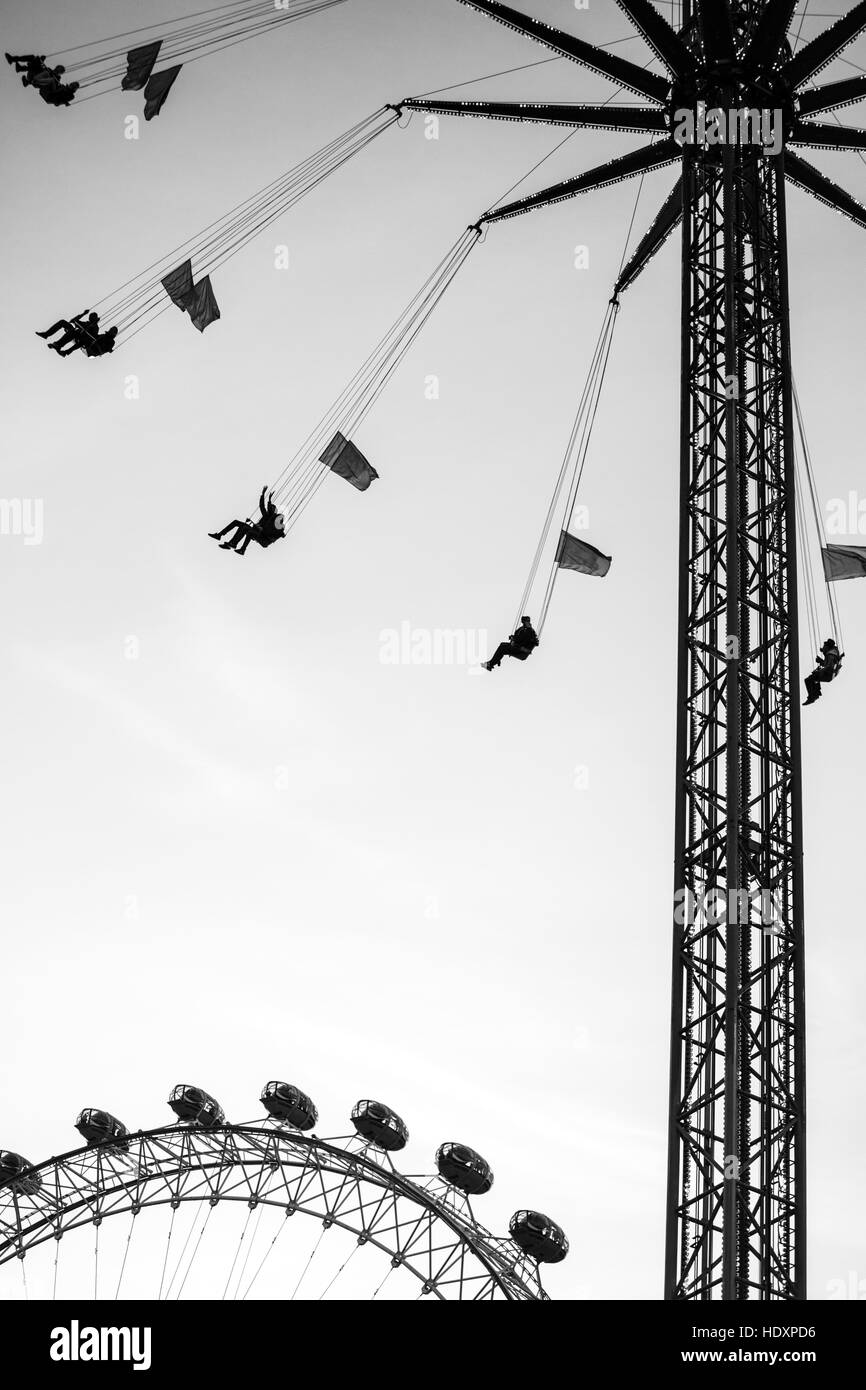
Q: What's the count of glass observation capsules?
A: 7